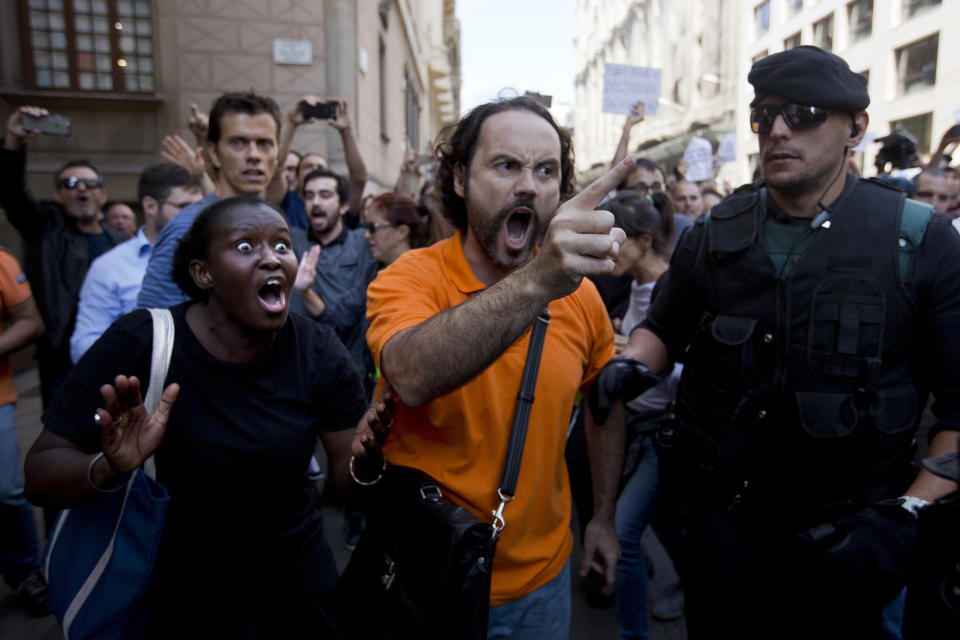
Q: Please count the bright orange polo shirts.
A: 1